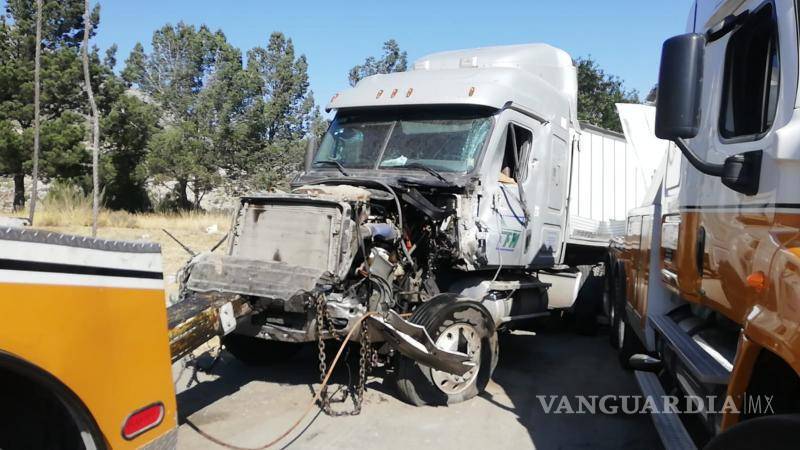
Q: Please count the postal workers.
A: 0